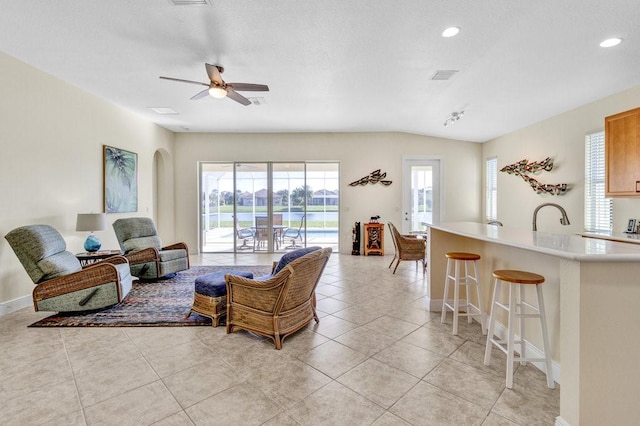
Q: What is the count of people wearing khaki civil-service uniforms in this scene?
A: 0